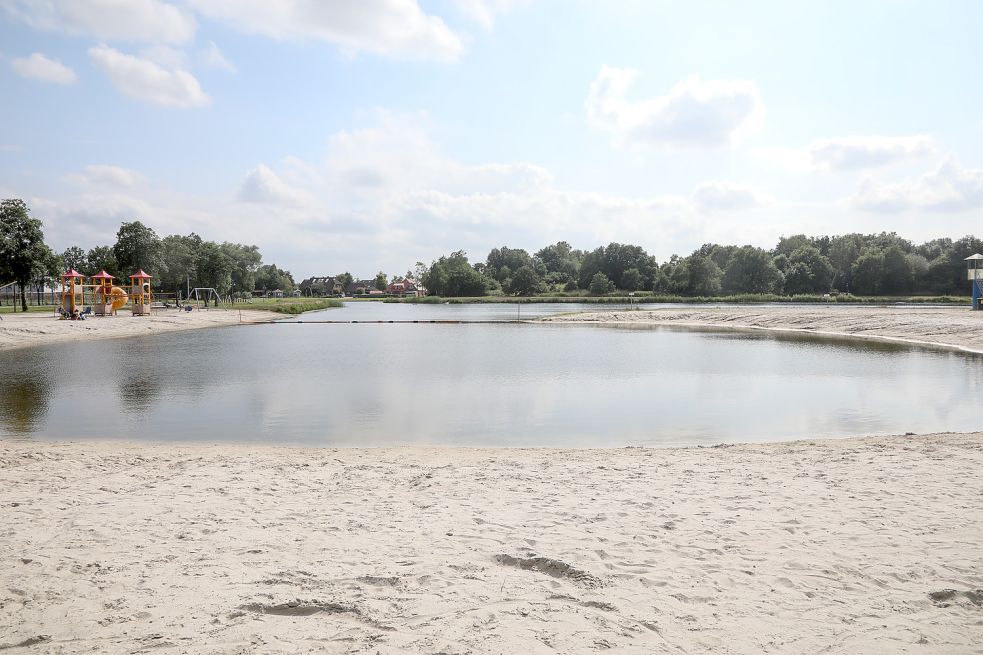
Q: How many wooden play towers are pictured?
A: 3